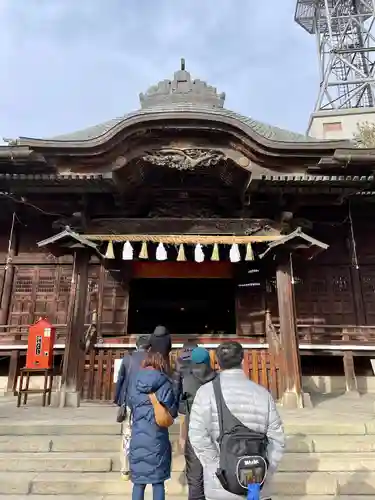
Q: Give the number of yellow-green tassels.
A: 5